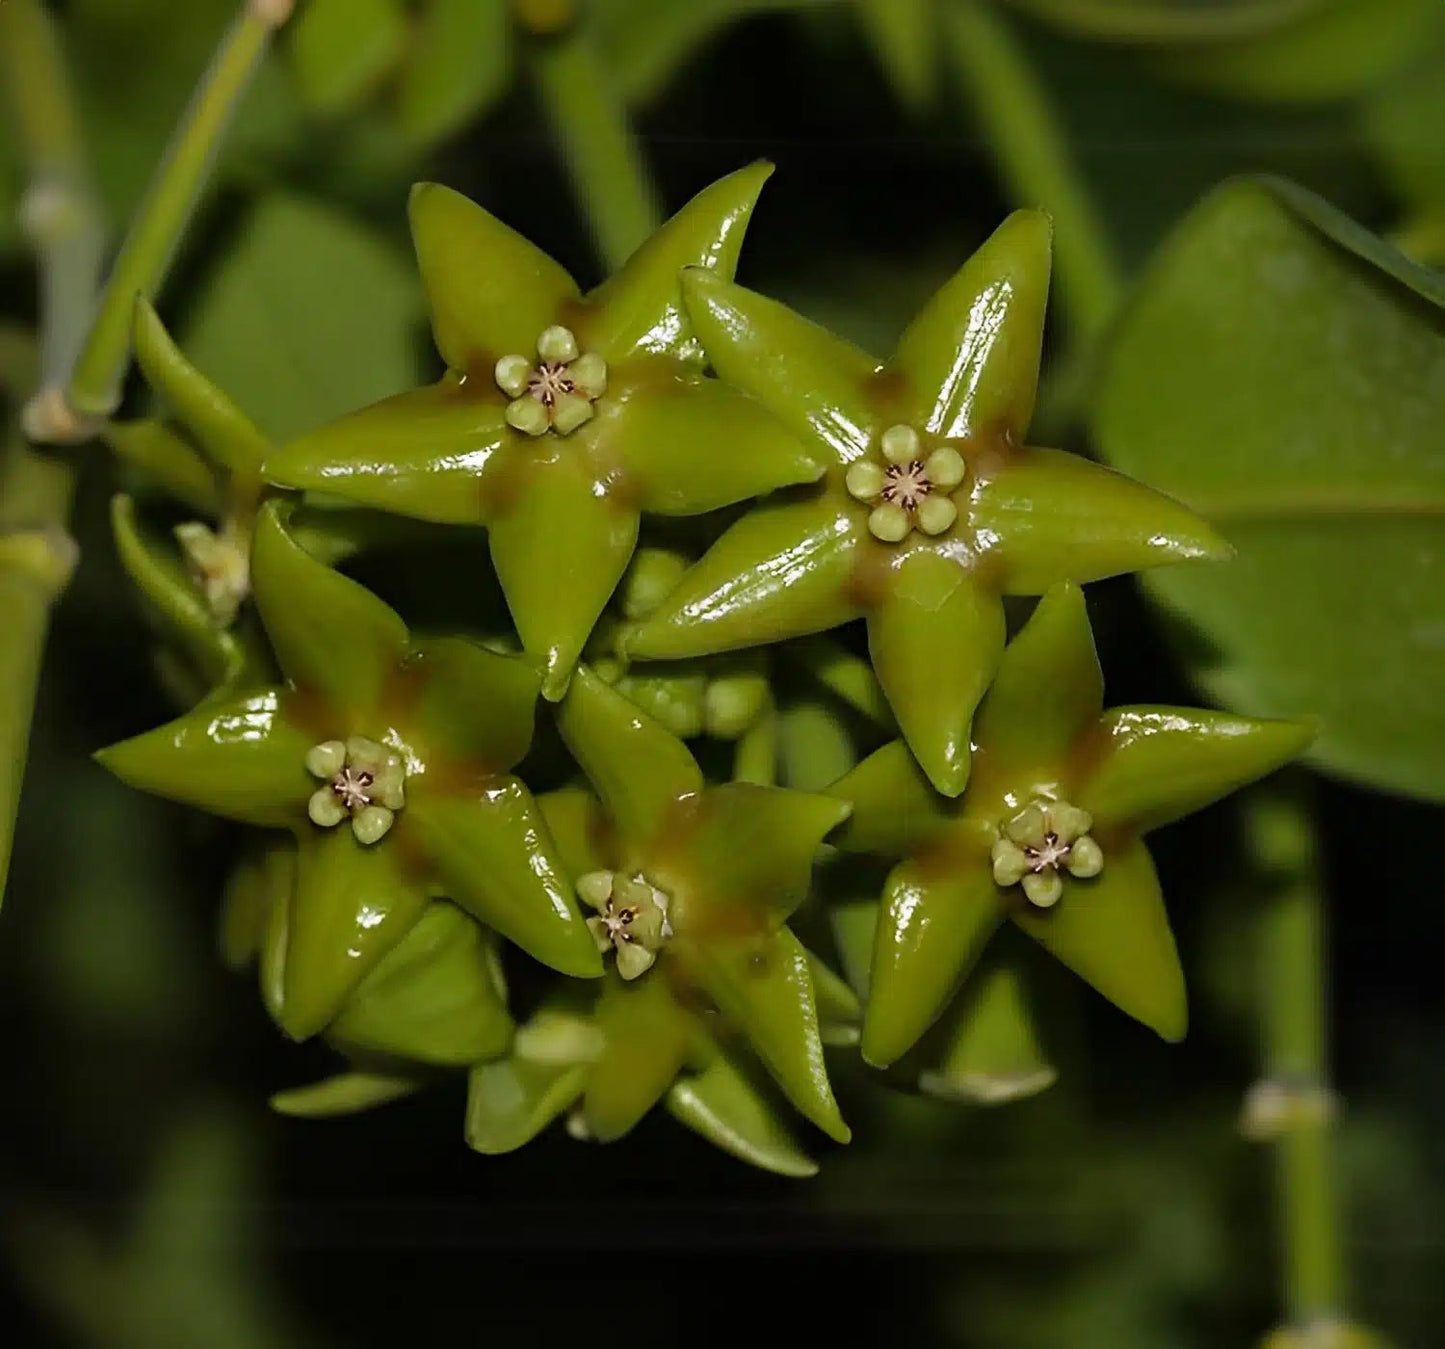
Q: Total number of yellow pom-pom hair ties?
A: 0